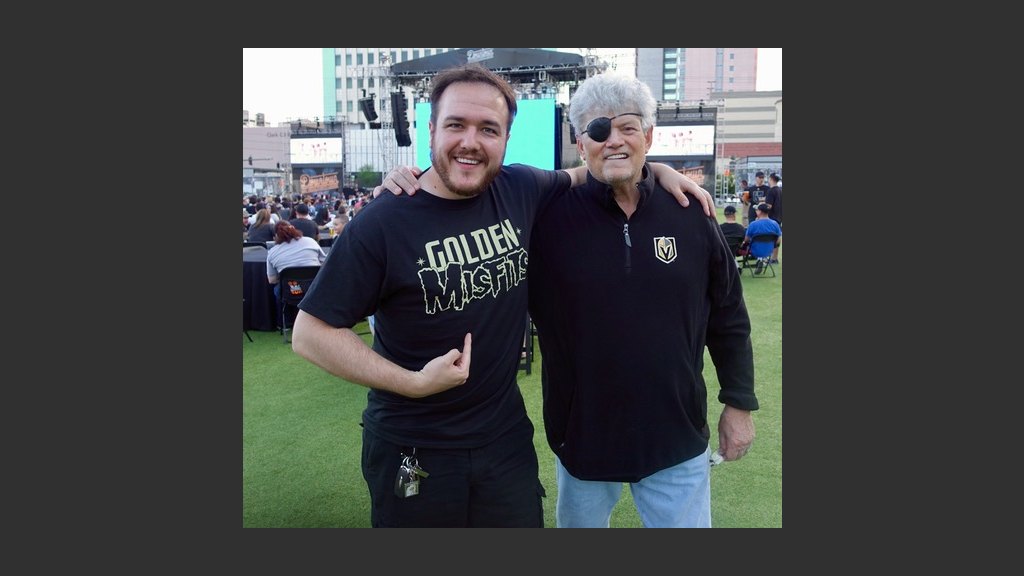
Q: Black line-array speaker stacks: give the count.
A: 2